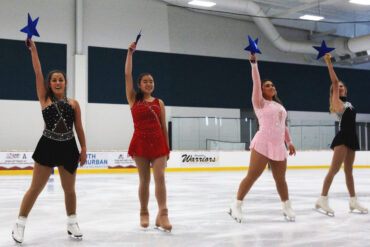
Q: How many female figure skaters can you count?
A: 4